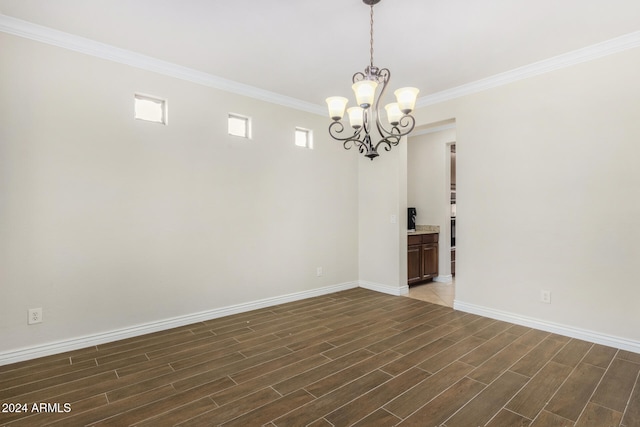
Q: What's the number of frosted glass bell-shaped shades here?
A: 5